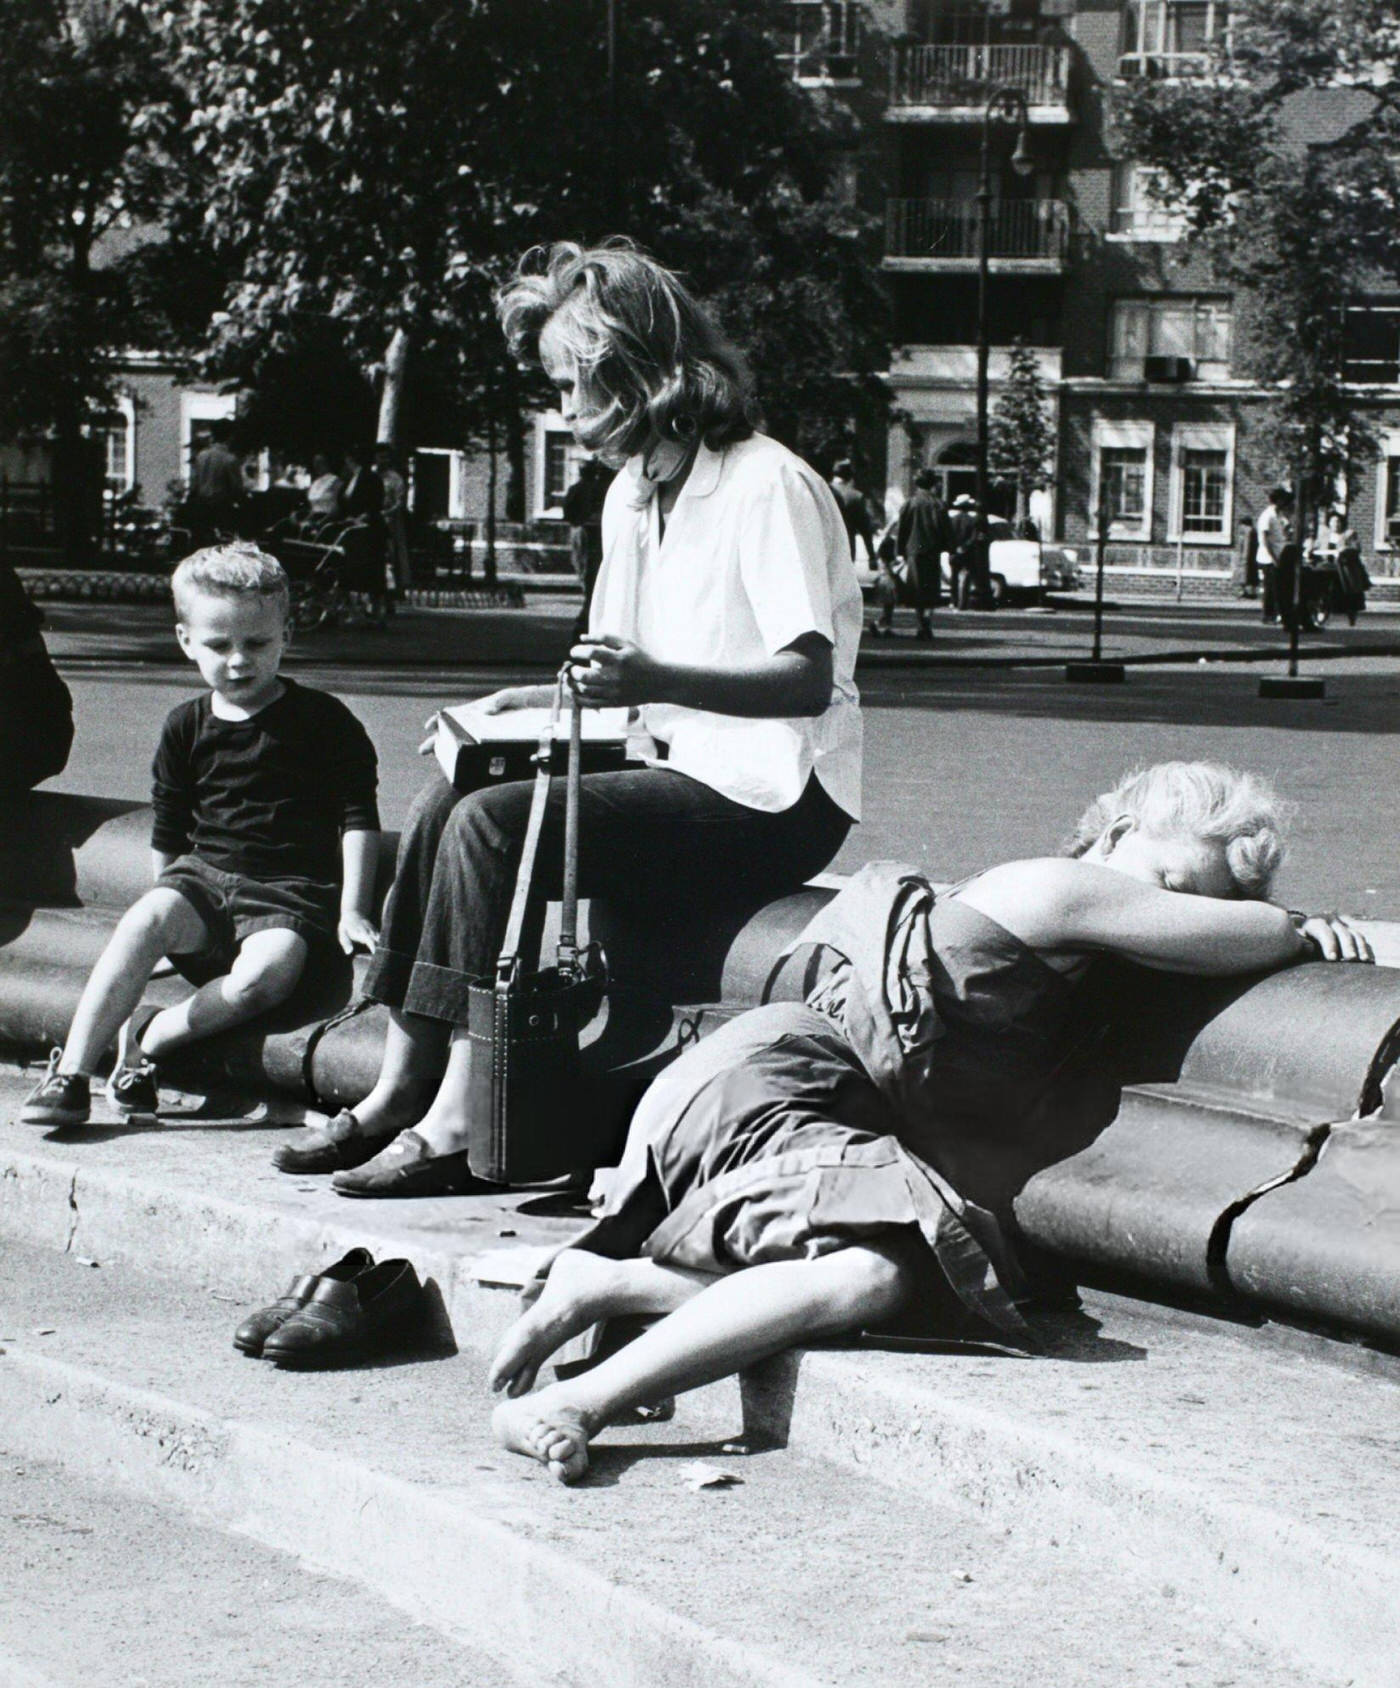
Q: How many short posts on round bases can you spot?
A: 2